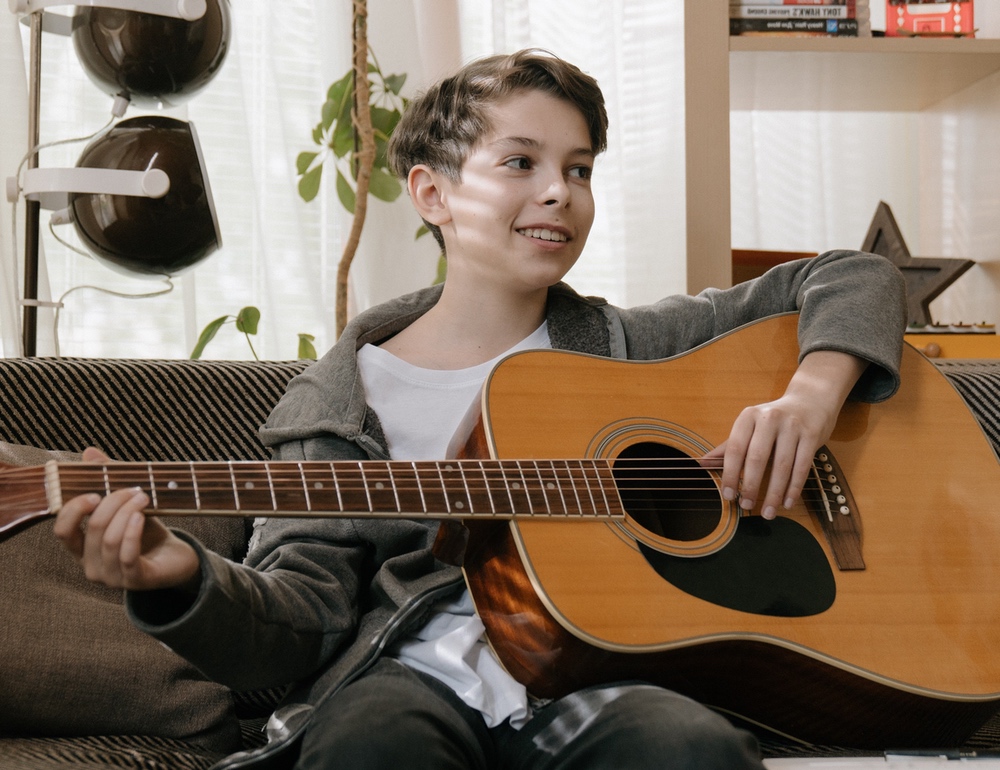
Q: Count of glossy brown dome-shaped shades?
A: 2